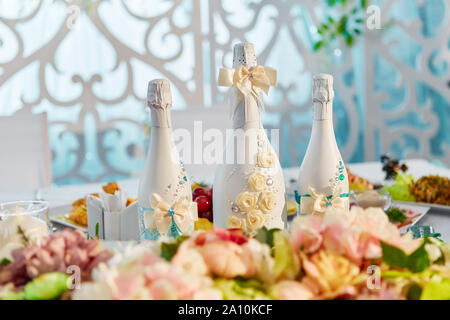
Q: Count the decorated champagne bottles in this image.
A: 3